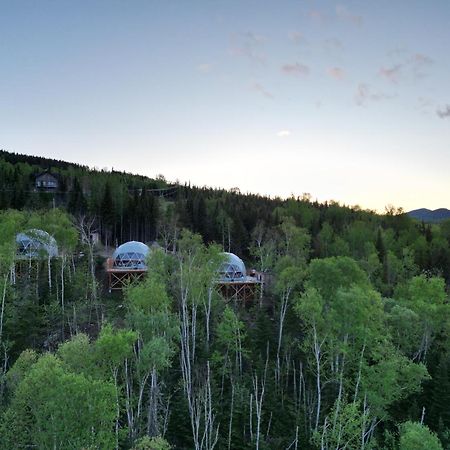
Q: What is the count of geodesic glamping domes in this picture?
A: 3